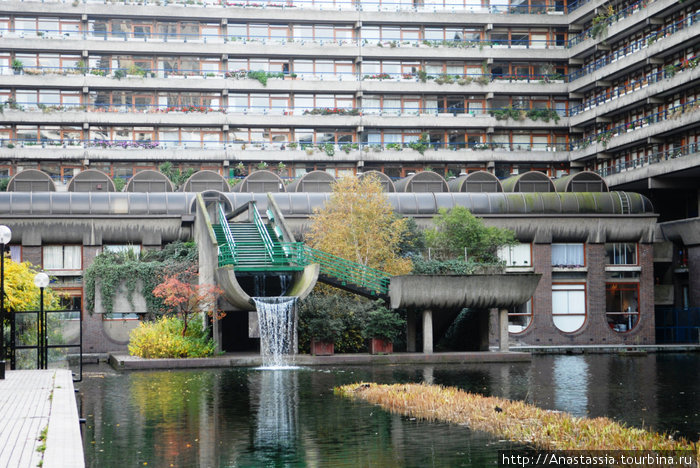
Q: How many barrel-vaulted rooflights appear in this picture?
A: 11